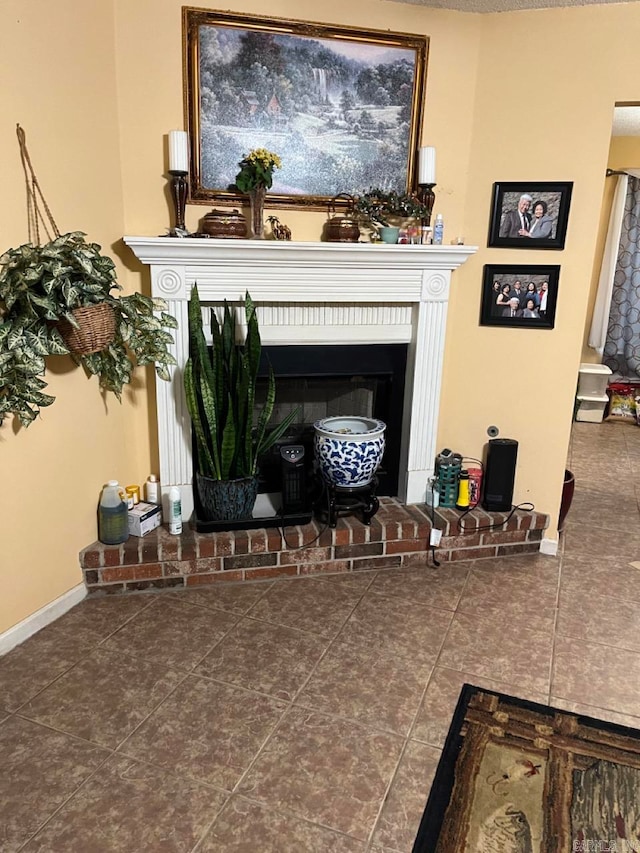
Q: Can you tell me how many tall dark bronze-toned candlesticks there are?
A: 2